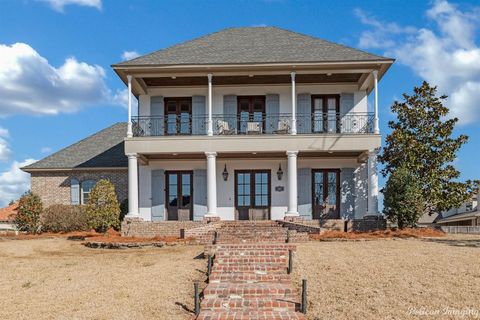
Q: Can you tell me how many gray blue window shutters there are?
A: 11